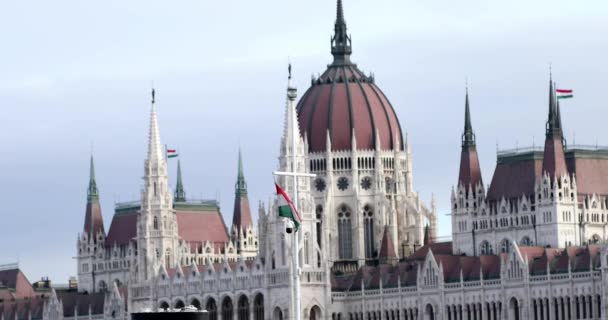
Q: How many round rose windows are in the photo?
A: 3